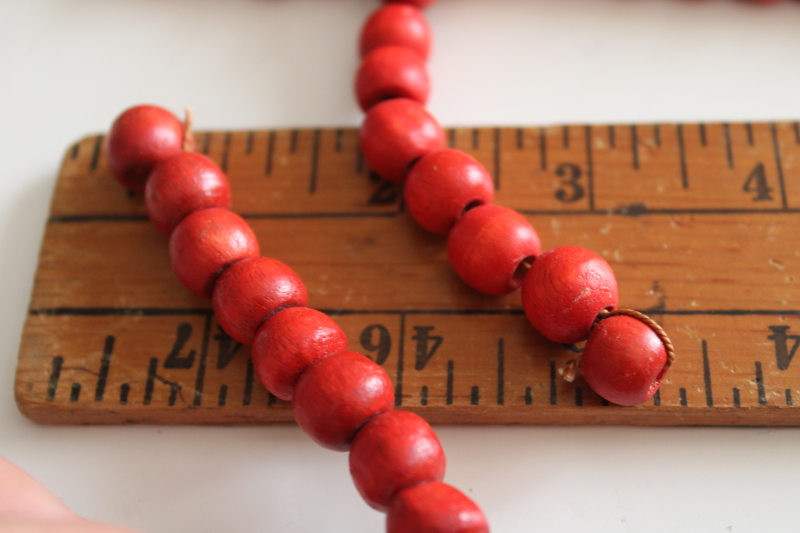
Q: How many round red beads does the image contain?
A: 15